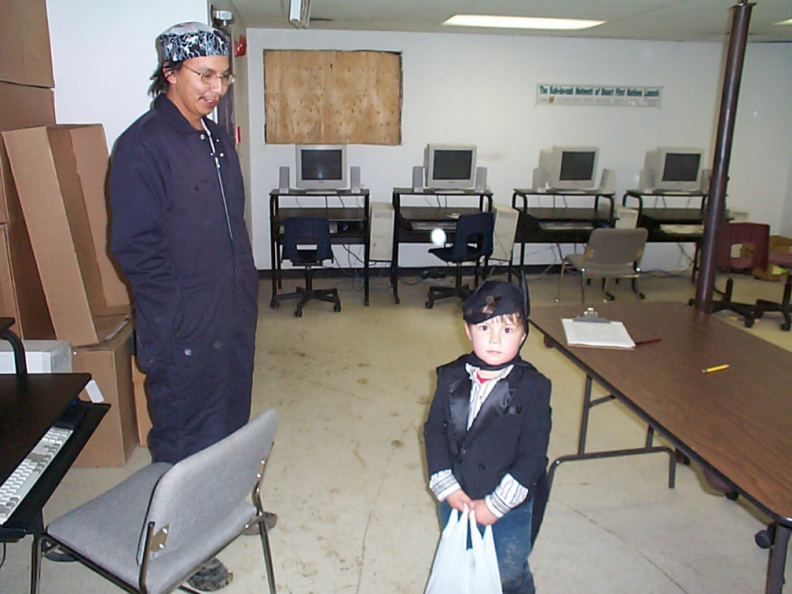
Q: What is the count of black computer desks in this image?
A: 5